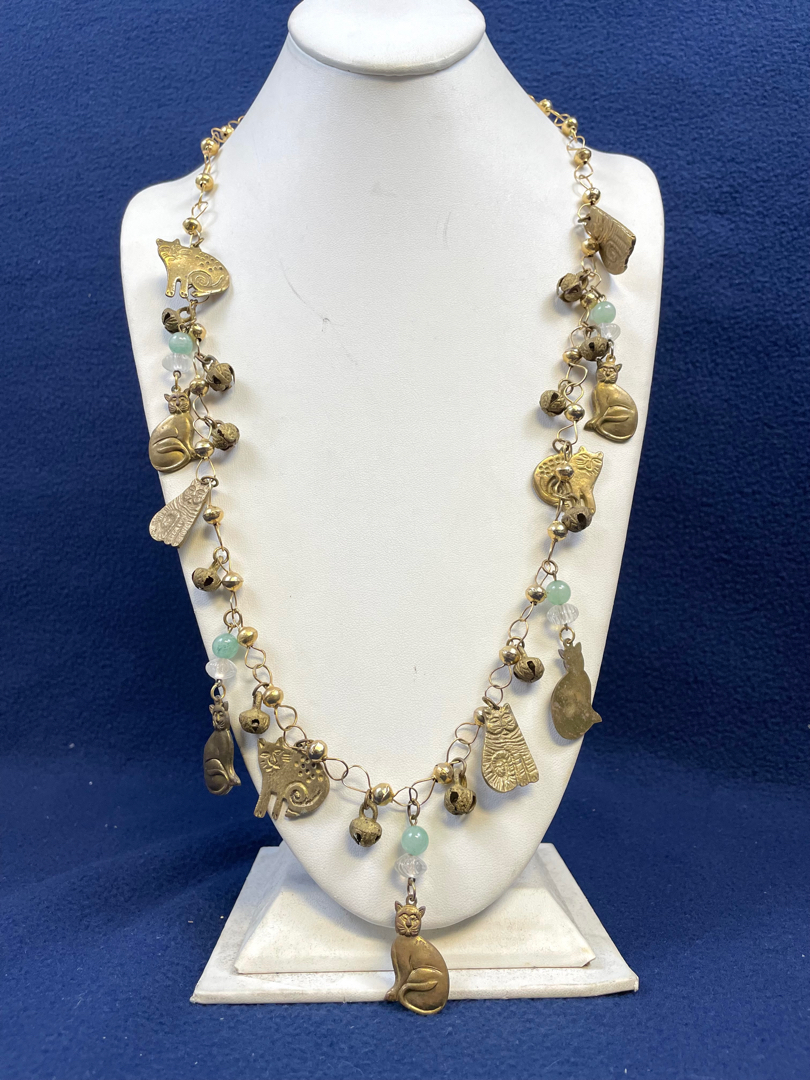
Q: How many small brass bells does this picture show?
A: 12